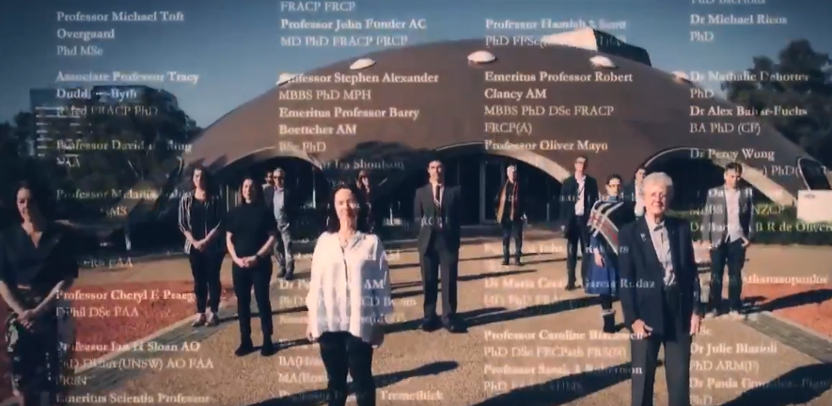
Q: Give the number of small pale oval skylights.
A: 5